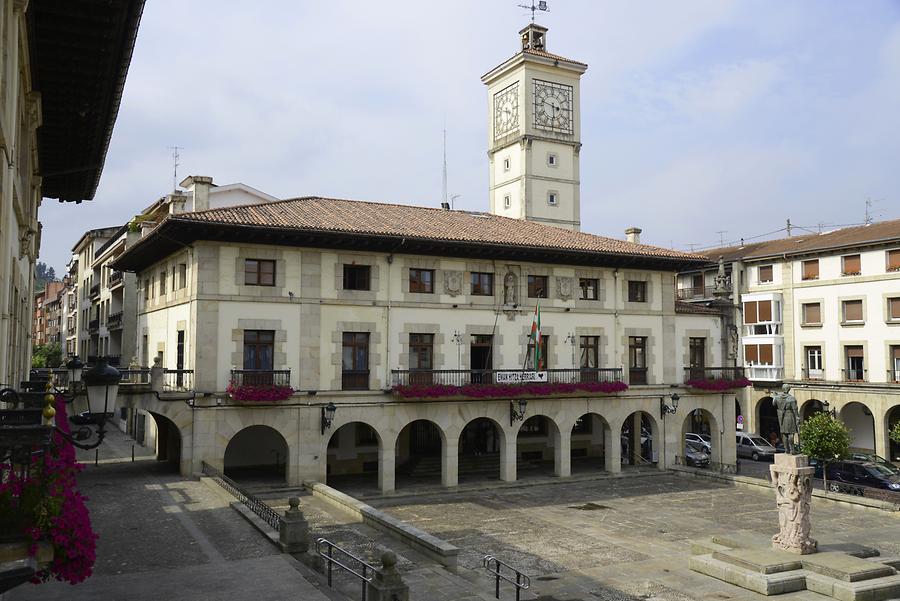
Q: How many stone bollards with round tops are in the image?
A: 2